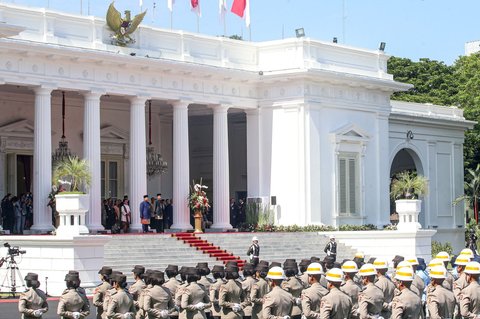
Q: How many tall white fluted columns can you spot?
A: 5